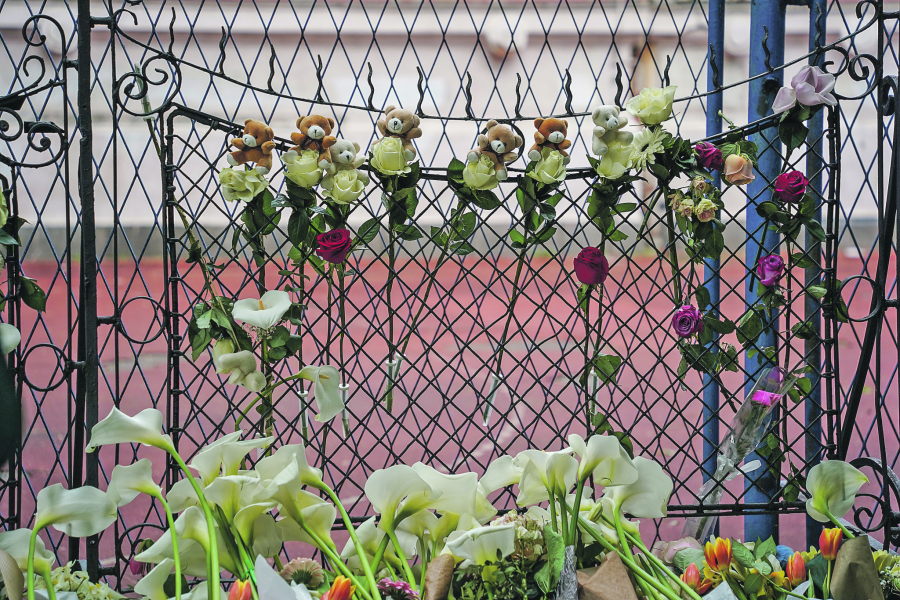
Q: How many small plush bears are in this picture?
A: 7